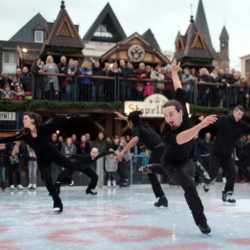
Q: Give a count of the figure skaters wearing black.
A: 5